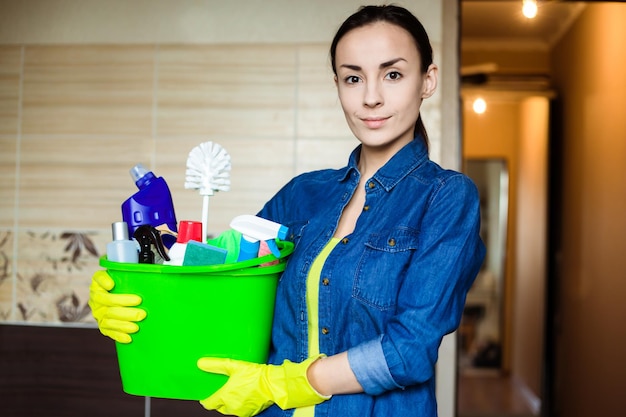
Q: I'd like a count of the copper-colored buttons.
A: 6